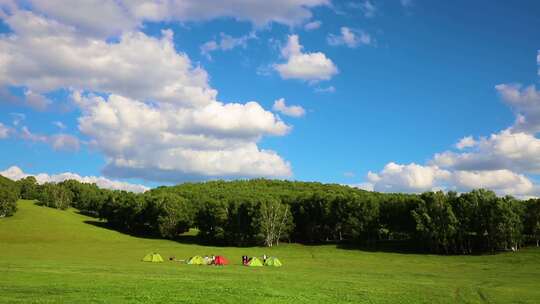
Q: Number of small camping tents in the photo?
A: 5